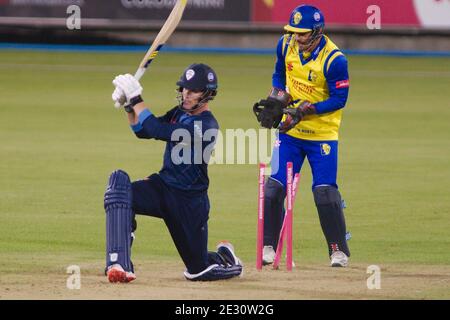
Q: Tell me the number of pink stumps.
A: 3